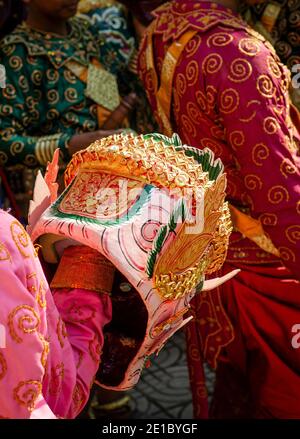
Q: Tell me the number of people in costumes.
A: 4